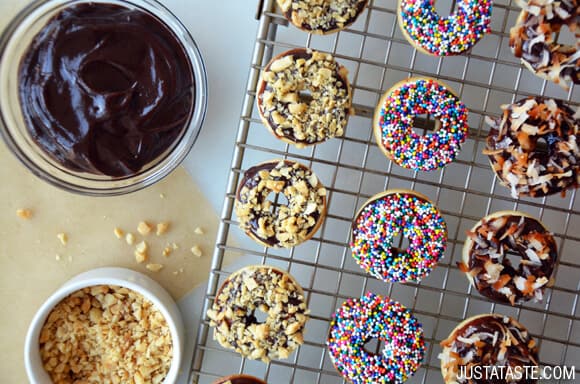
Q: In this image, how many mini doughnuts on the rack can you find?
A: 13